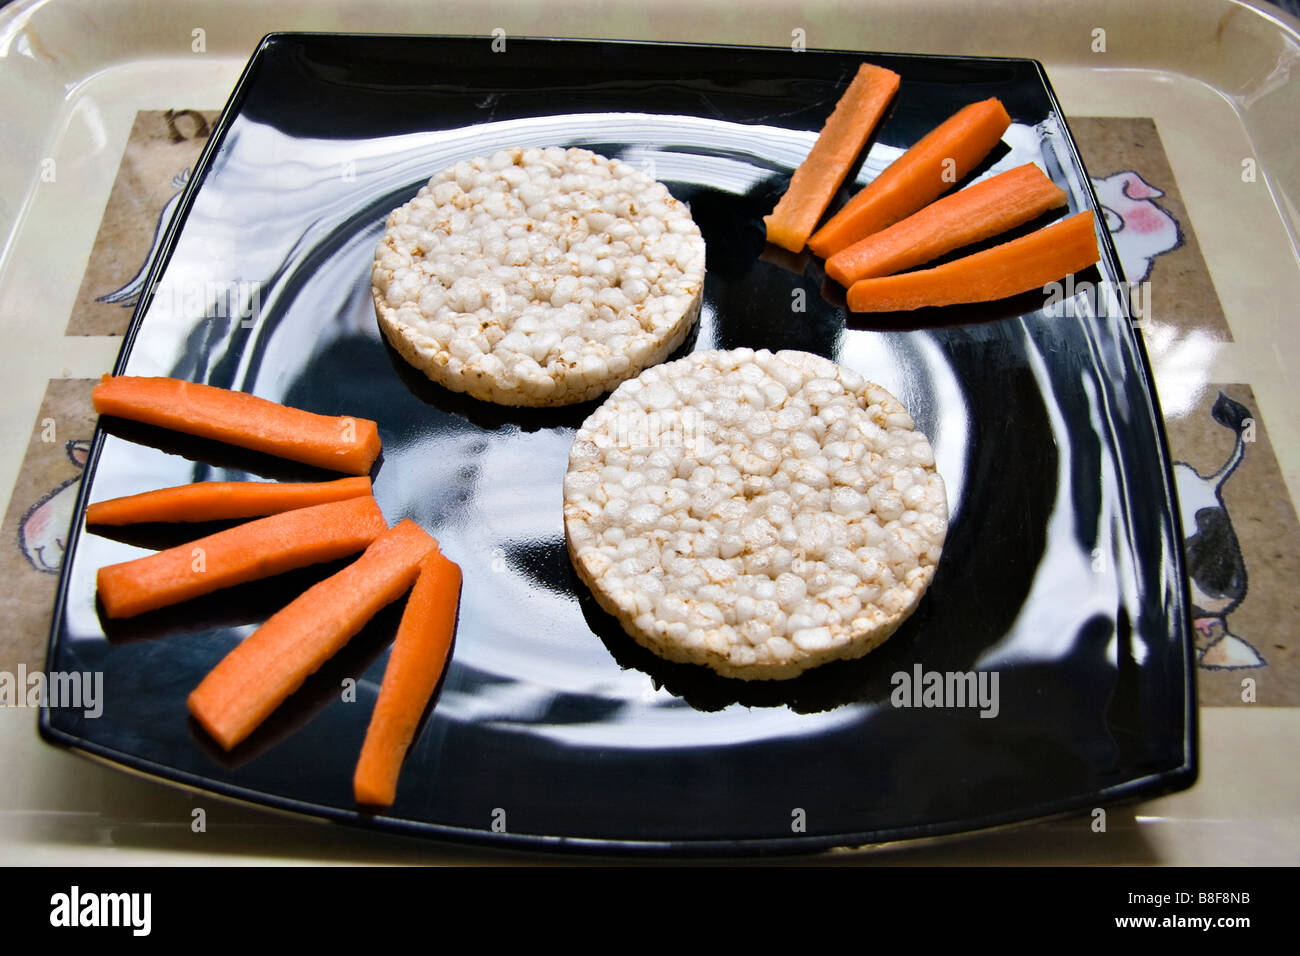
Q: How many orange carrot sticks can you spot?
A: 9